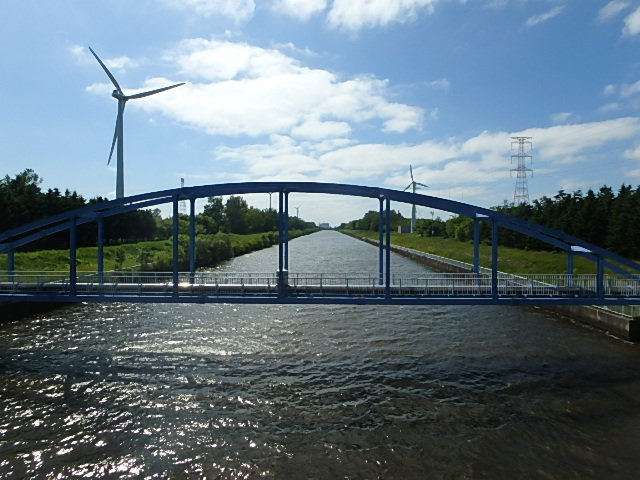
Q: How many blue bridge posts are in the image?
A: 13